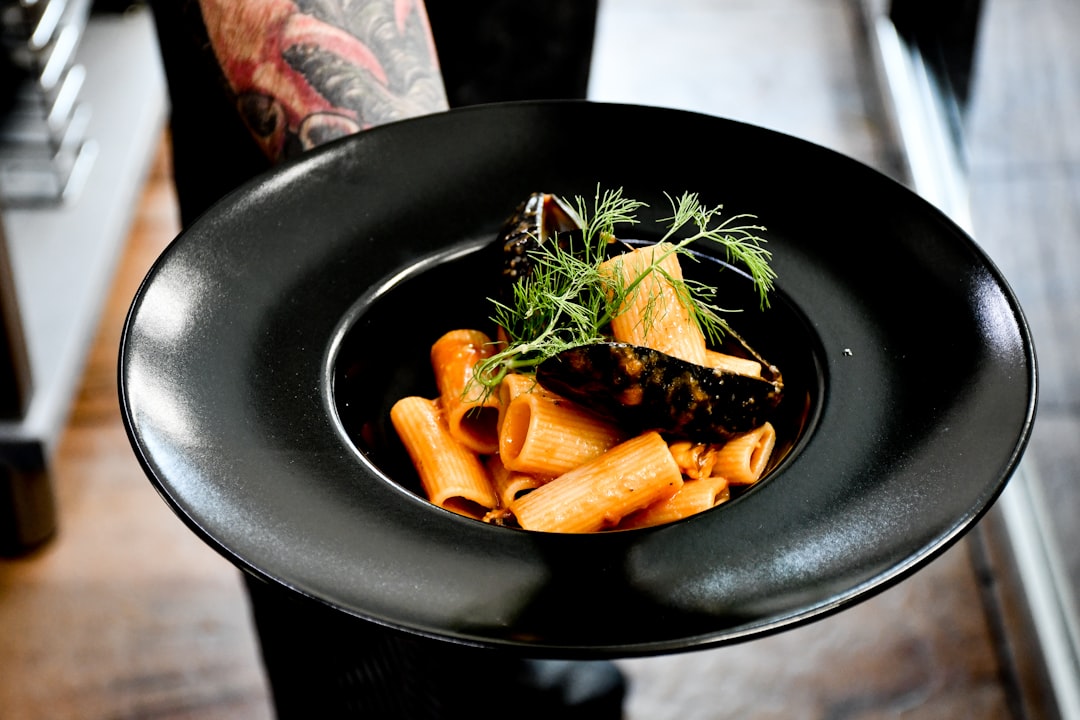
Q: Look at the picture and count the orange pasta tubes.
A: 10